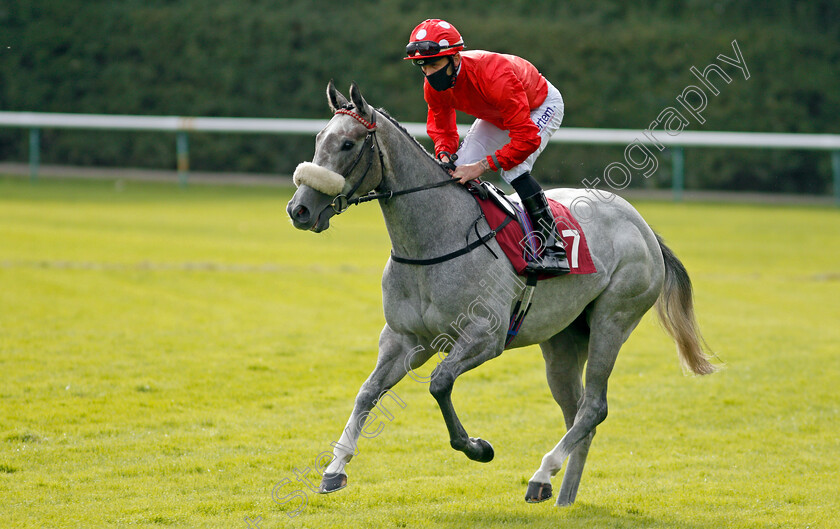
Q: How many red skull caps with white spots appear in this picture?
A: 1